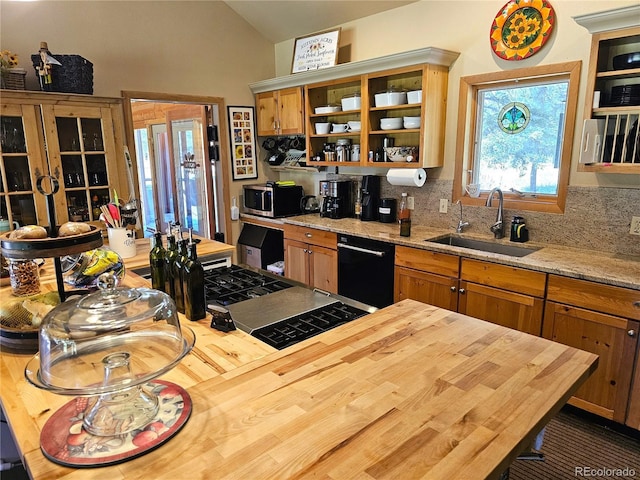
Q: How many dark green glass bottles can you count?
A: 4